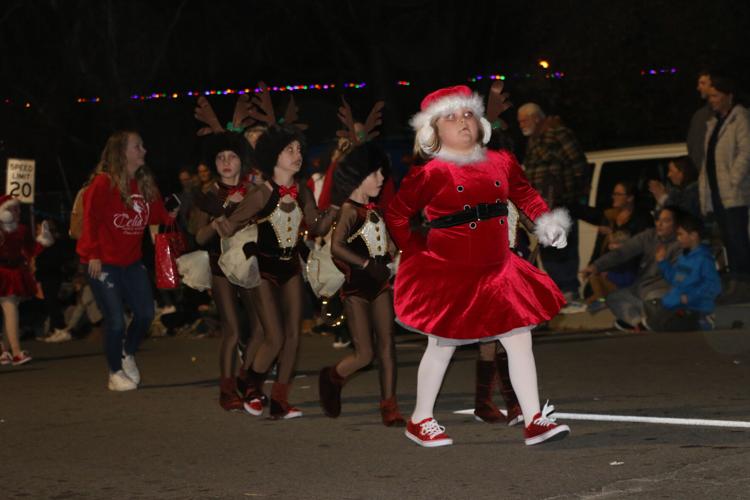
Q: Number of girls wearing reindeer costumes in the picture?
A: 4